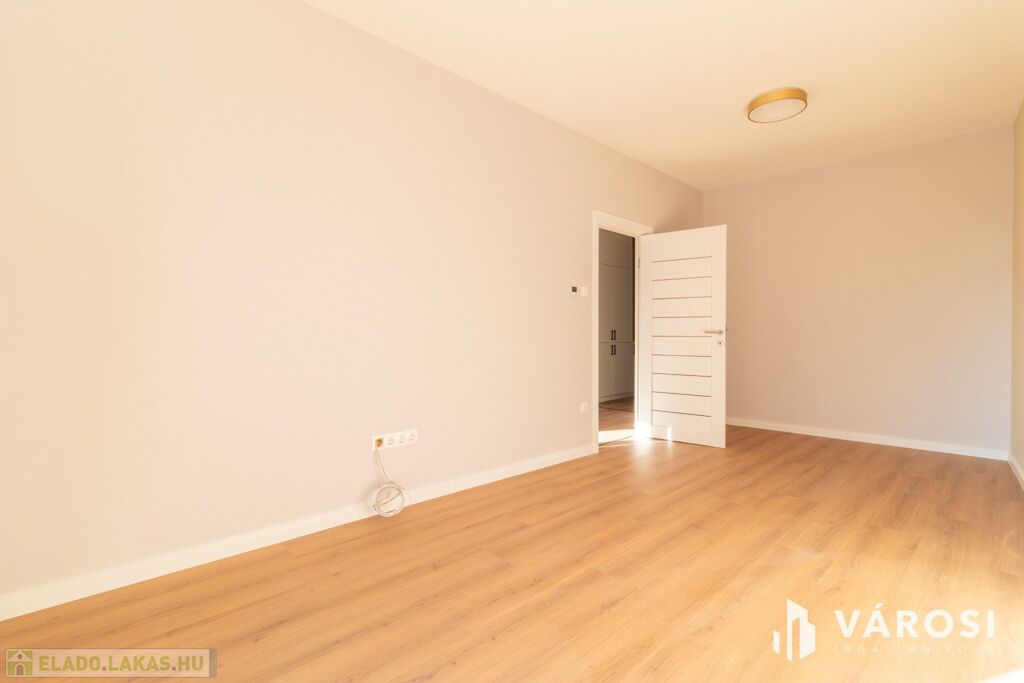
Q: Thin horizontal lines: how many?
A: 9